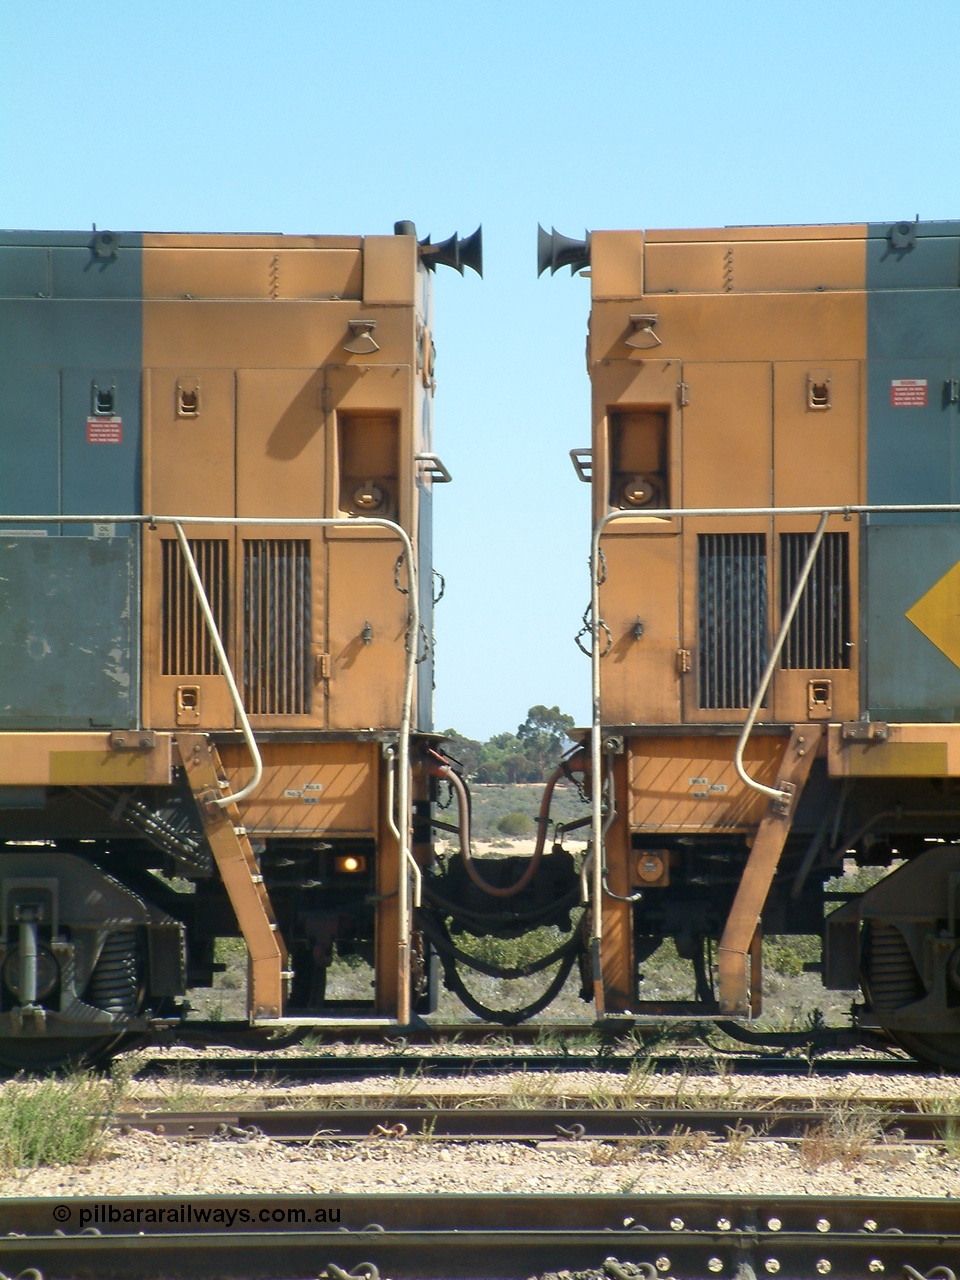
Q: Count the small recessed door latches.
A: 5